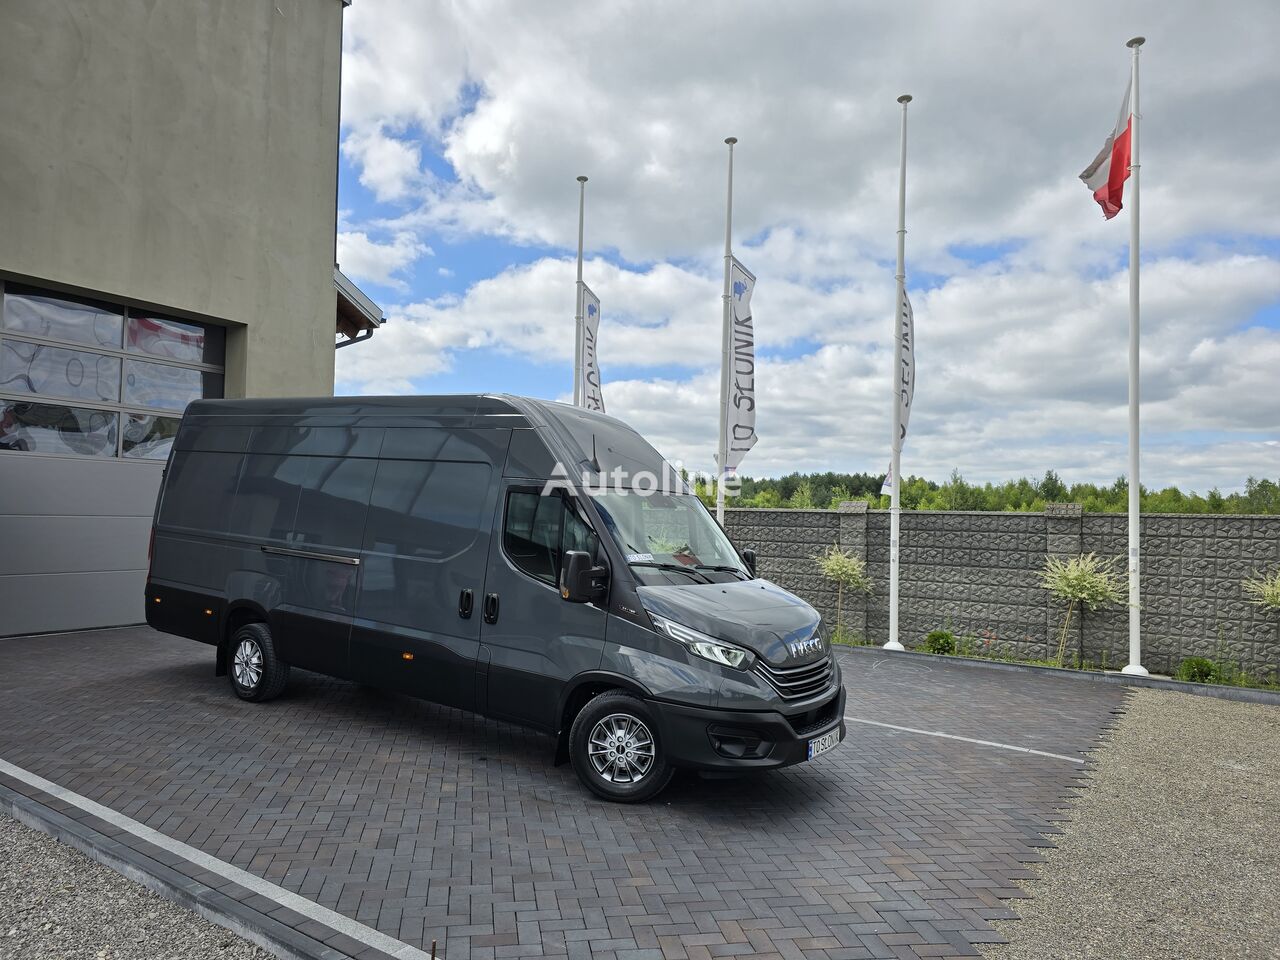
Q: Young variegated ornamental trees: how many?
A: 3